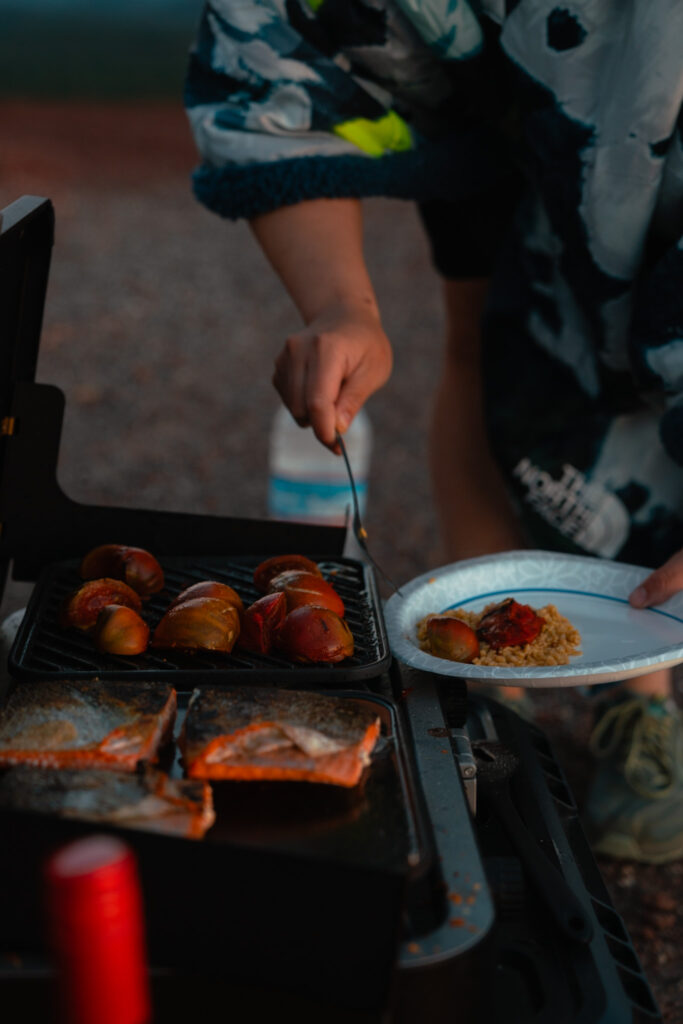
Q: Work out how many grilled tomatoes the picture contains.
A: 11